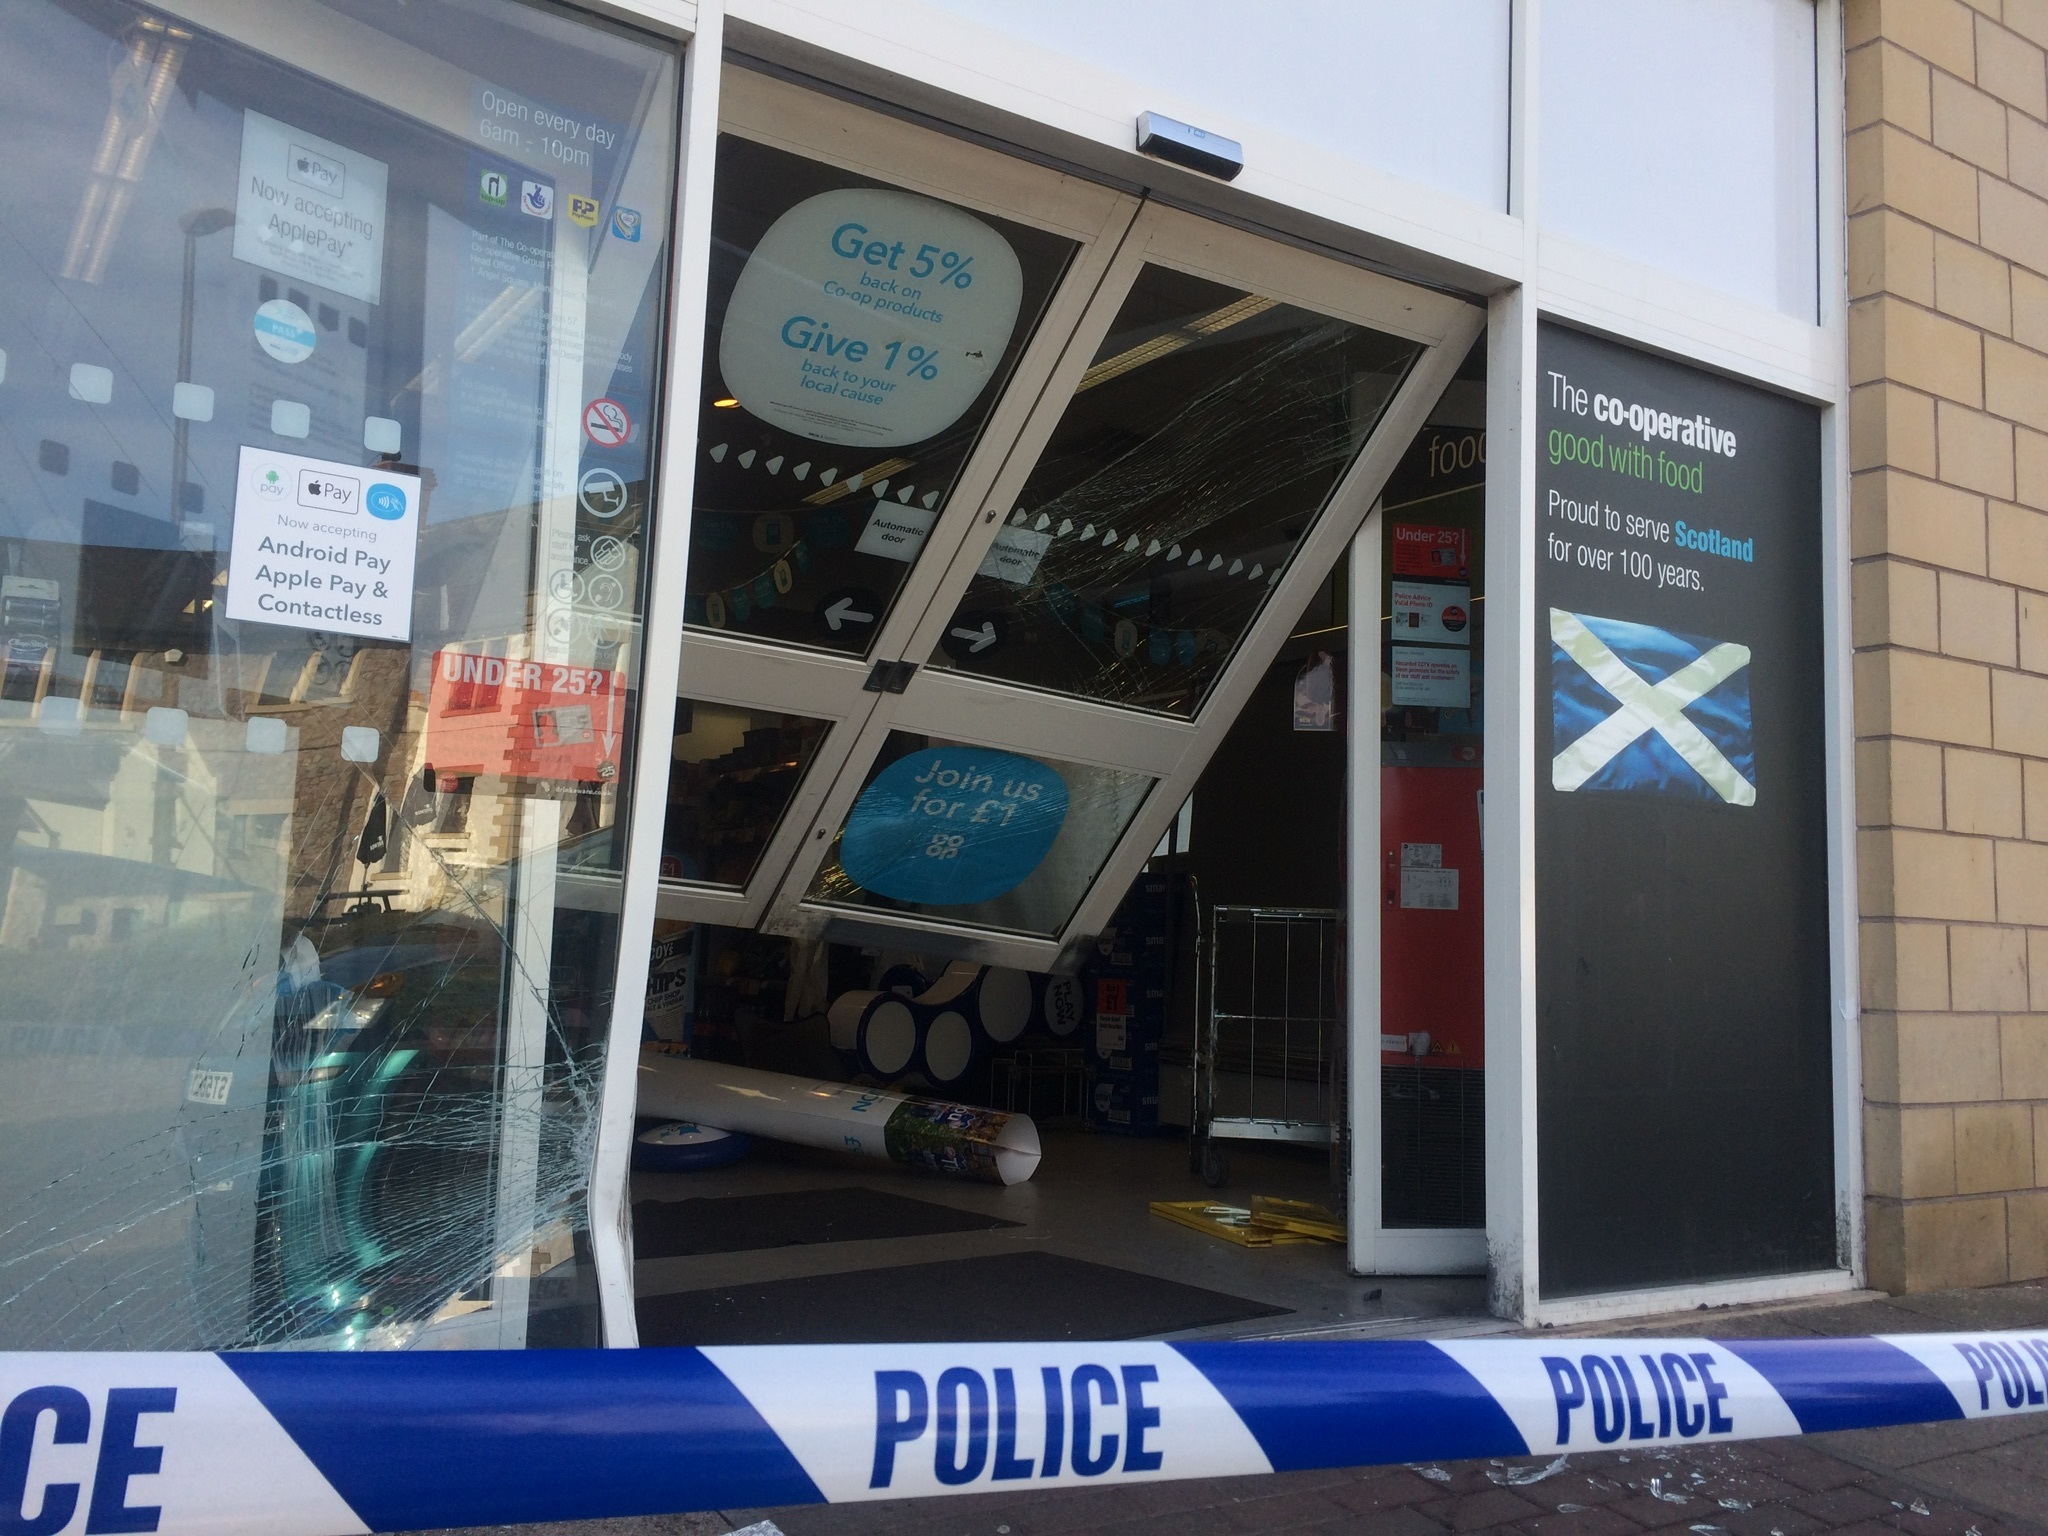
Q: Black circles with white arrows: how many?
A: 2